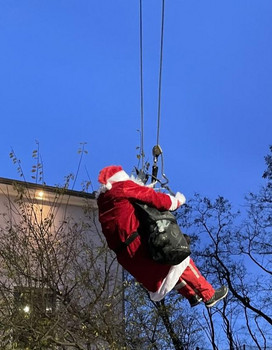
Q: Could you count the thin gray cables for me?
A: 2